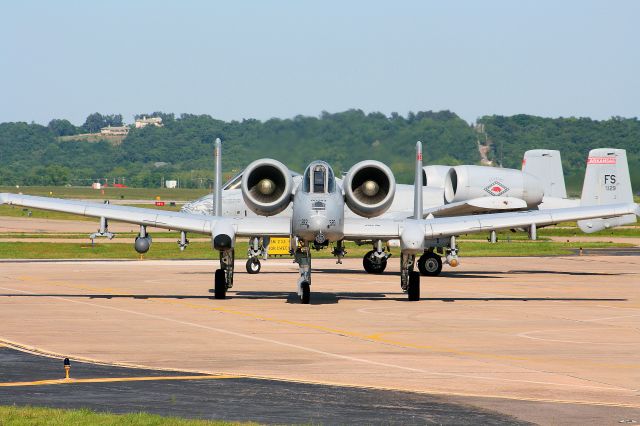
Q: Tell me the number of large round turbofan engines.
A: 4